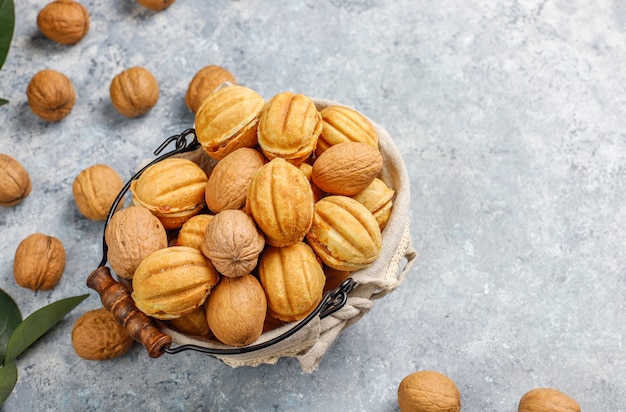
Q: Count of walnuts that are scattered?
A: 11